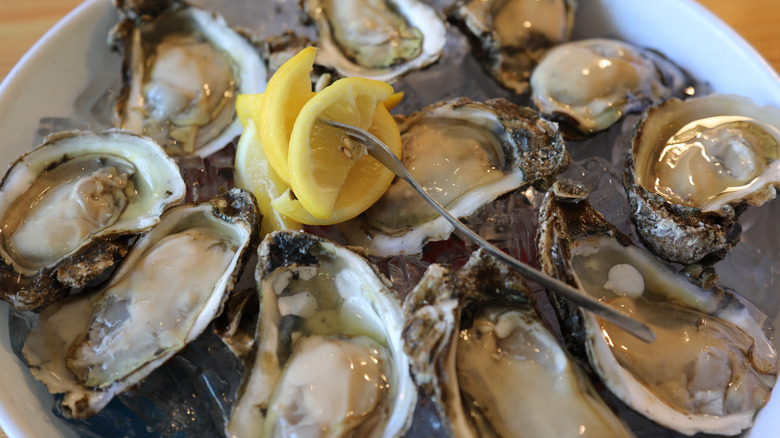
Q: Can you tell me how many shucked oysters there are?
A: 11